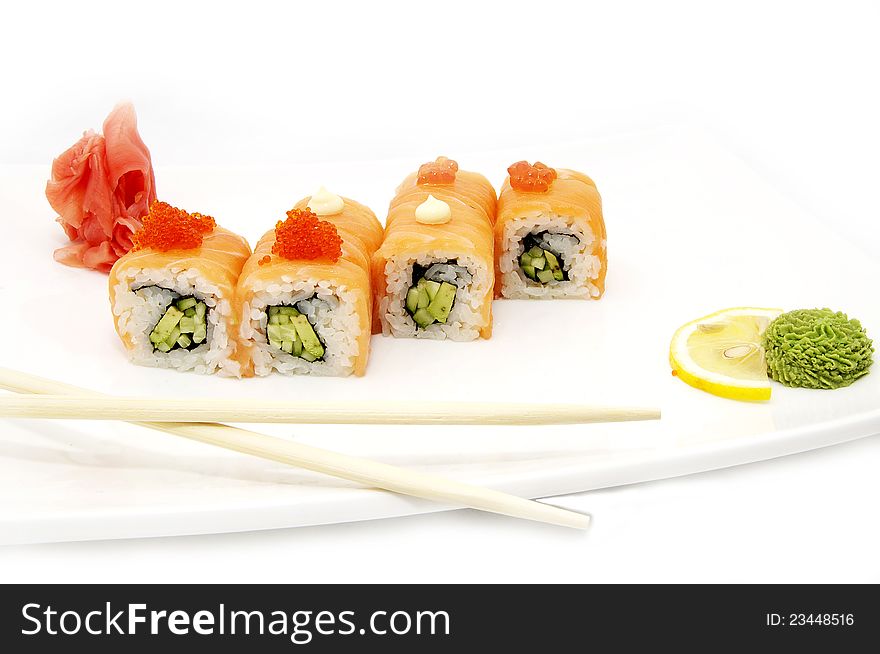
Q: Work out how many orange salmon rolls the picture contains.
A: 6